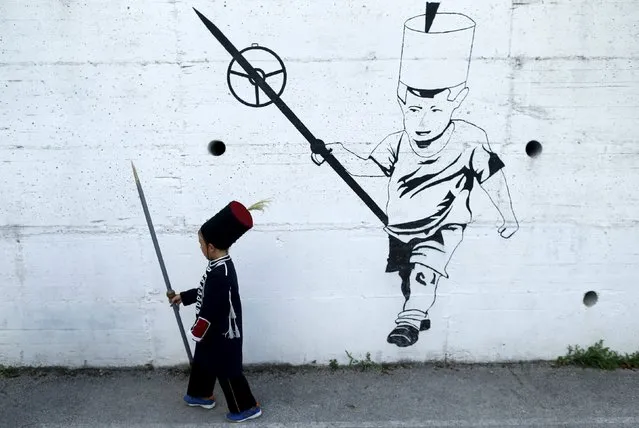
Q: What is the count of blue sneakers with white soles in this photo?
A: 2